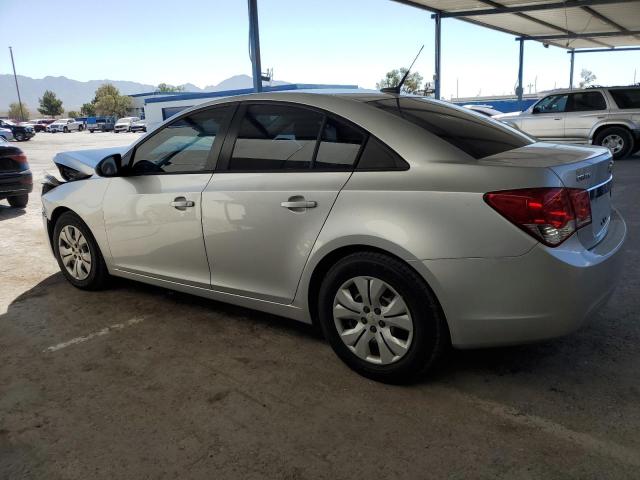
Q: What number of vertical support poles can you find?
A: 4